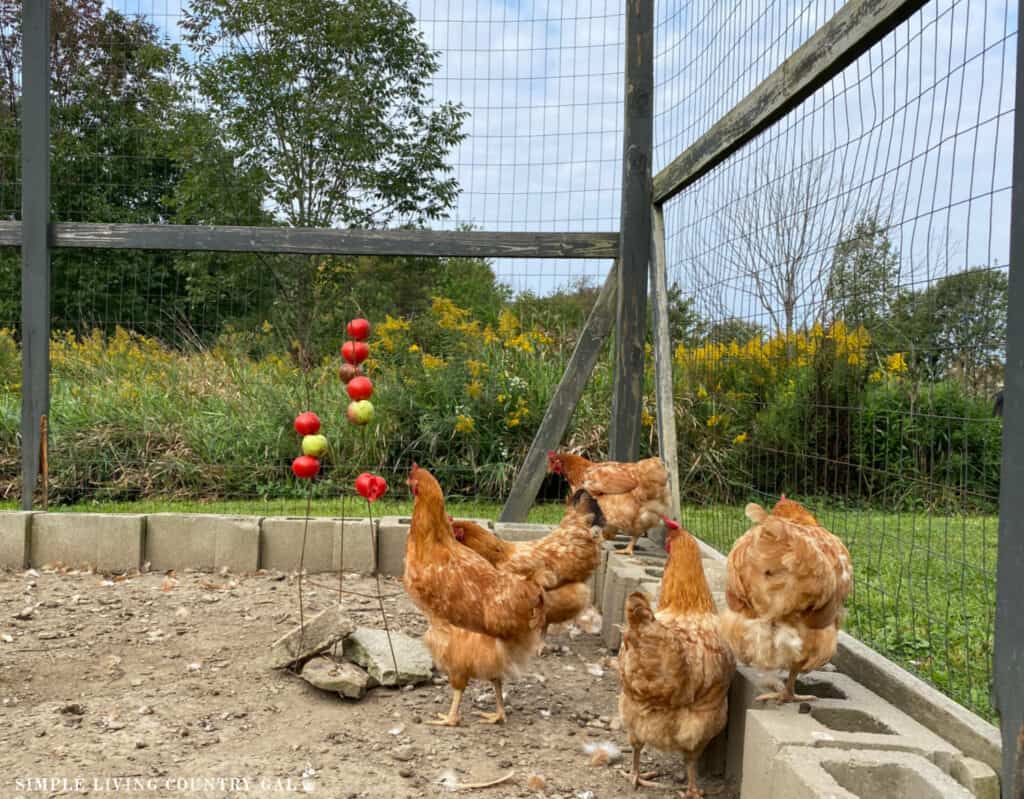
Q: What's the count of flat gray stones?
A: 3